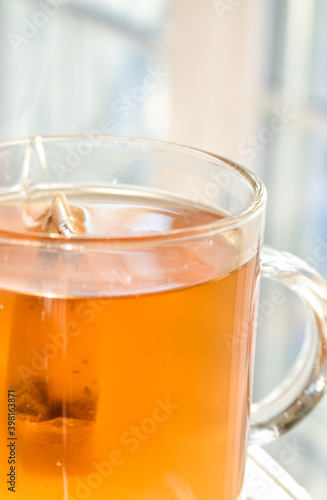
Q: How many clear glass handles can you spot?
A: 1